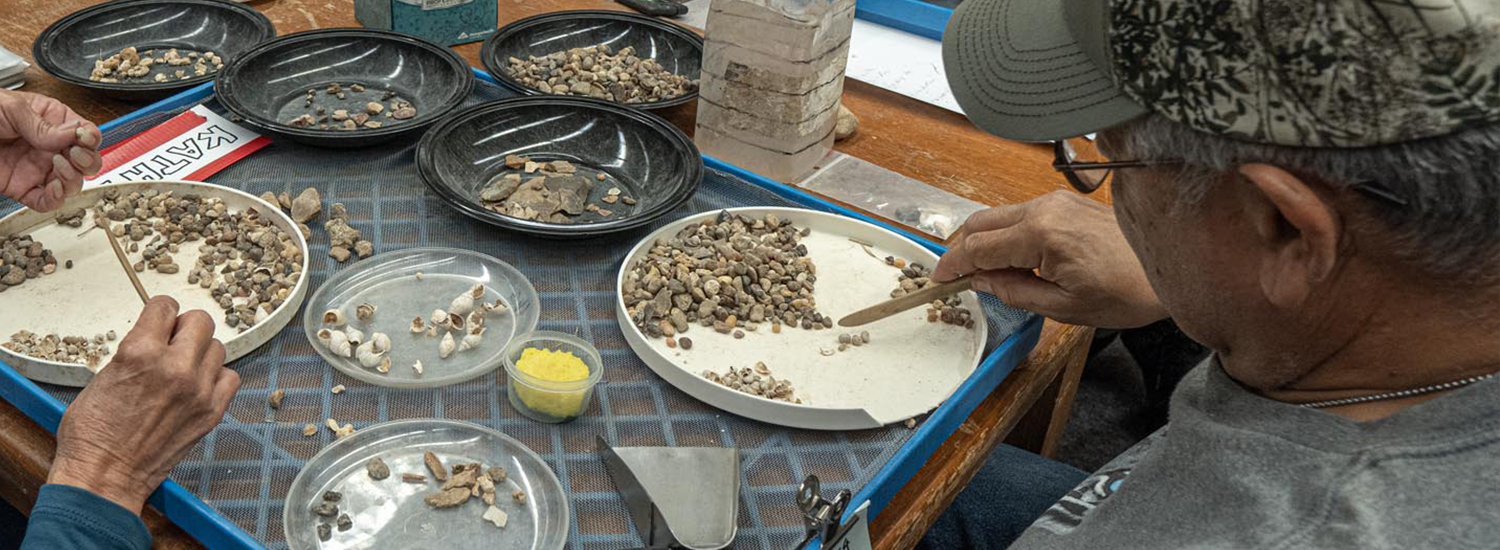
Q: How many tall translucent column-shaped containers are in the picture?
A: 1